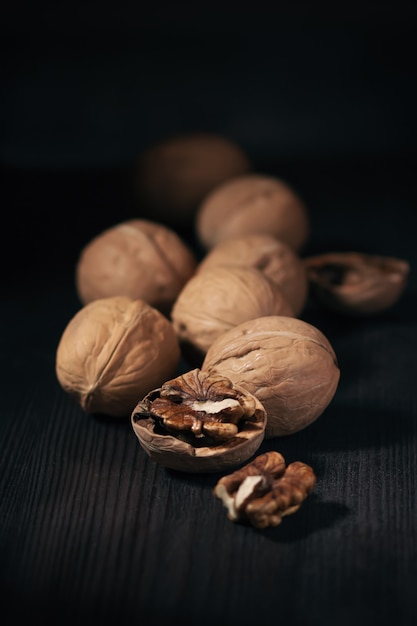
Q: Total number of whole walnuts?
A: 7